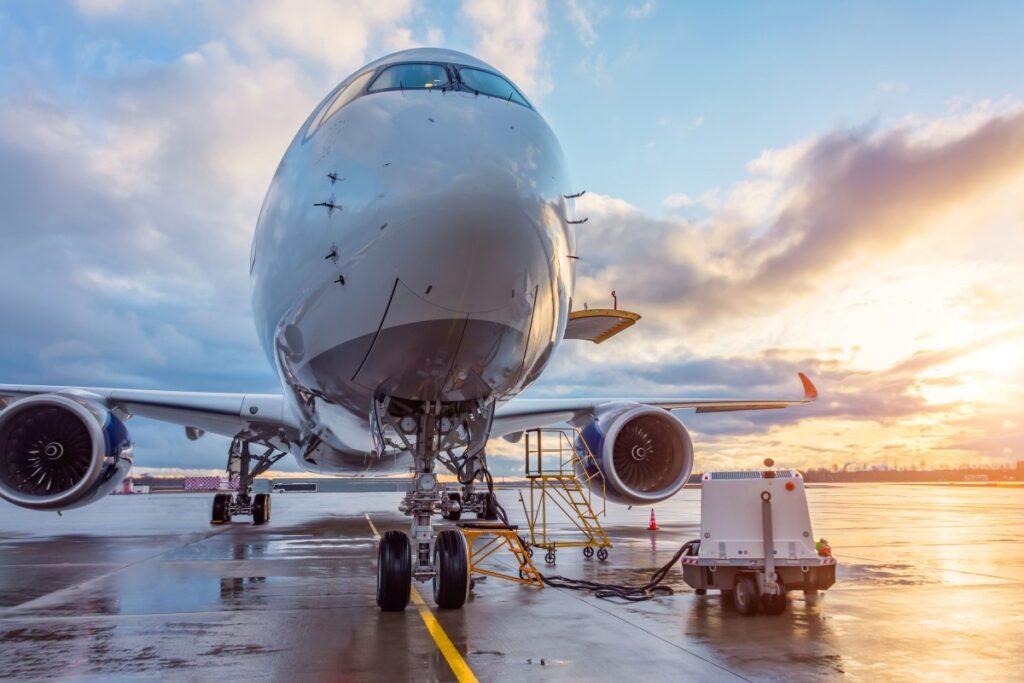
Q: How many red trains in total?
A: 0